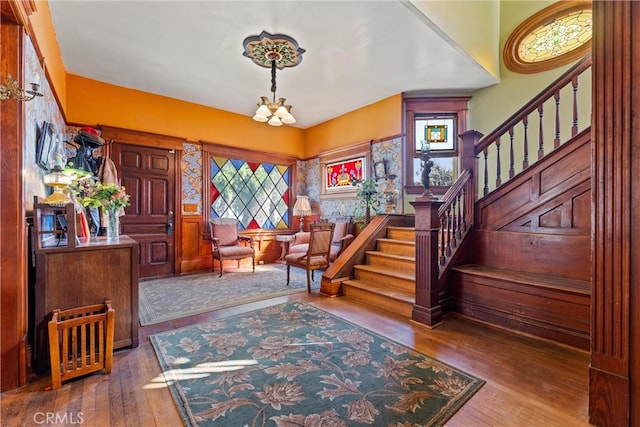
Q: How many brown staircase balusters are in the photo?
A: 12